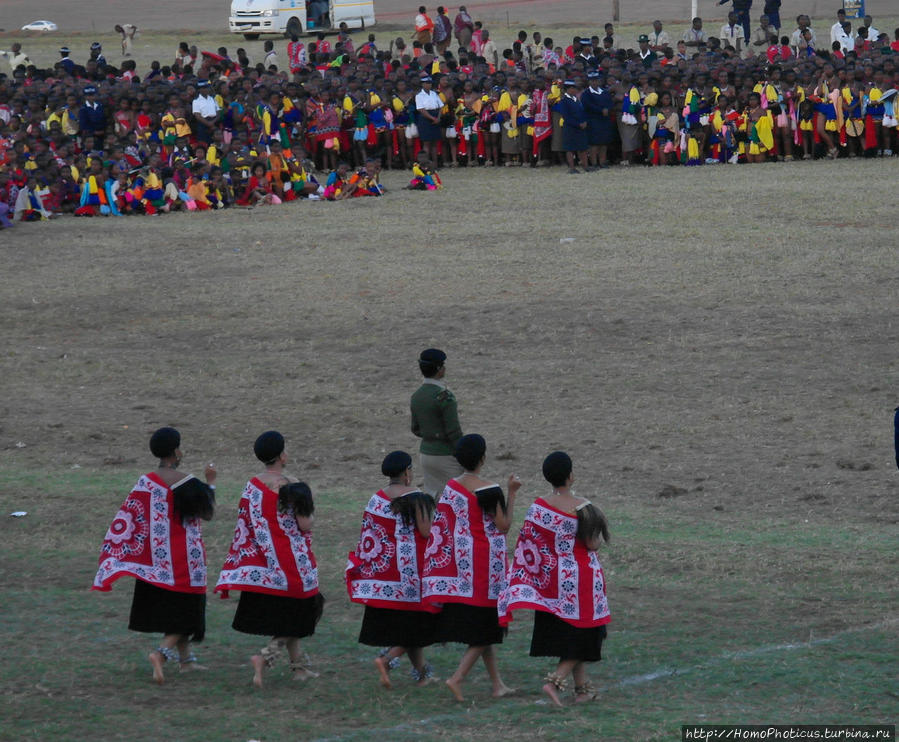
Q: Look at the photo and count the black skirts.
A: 5